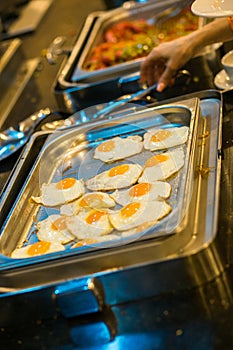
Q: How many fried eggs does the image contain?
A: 13